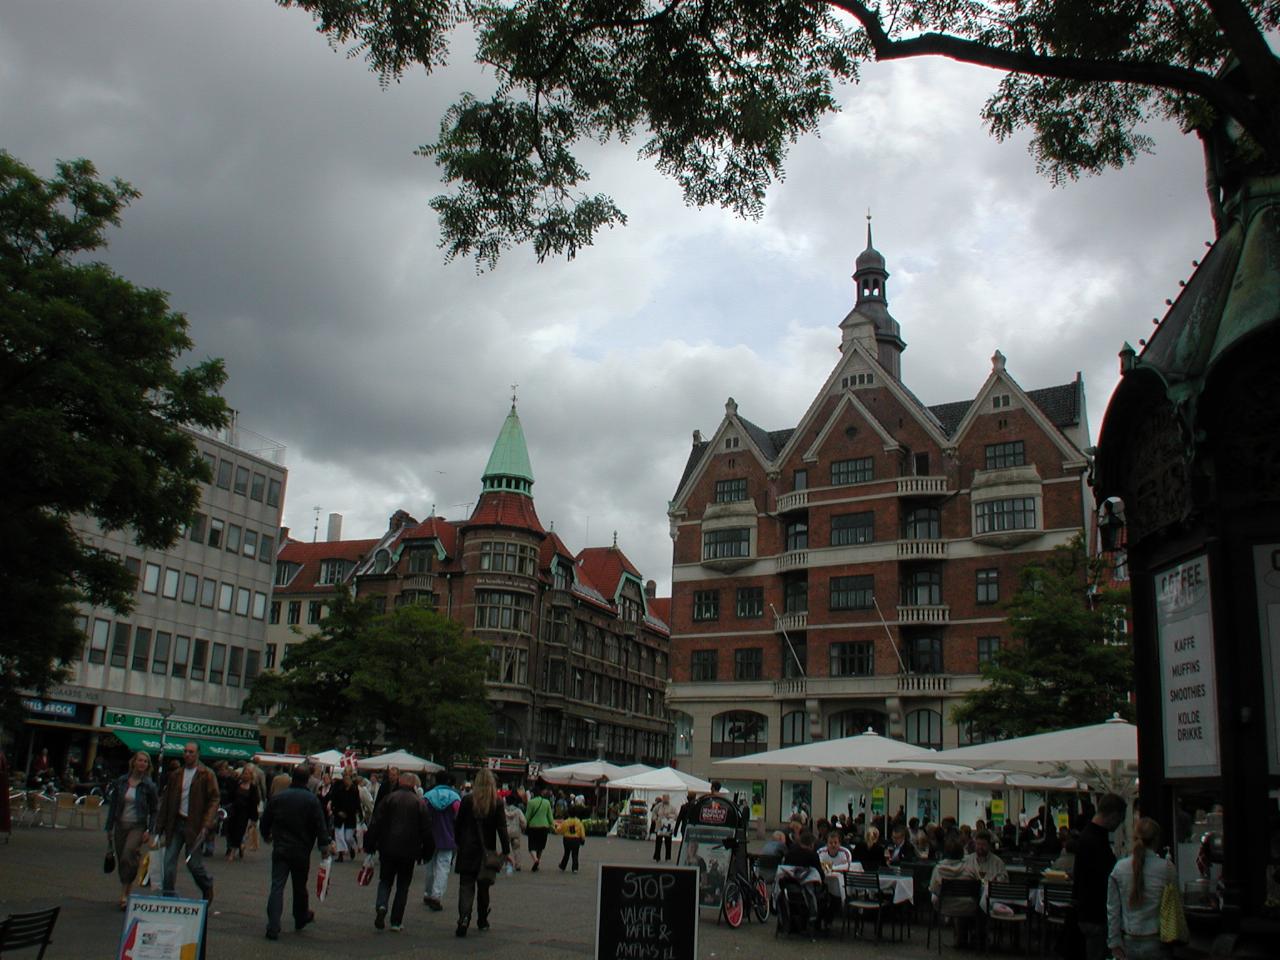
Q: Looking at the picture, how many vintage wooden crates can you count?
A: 0